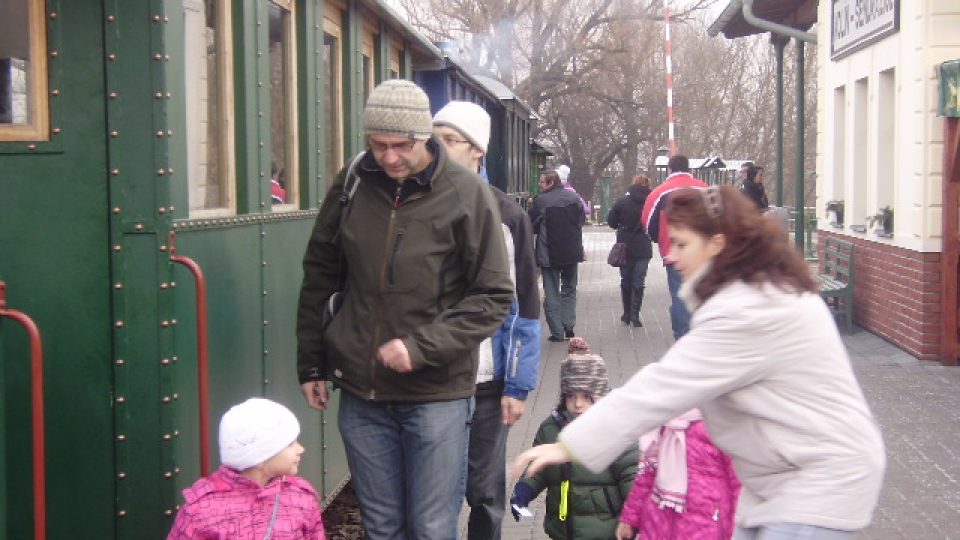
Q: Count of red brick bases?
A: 1